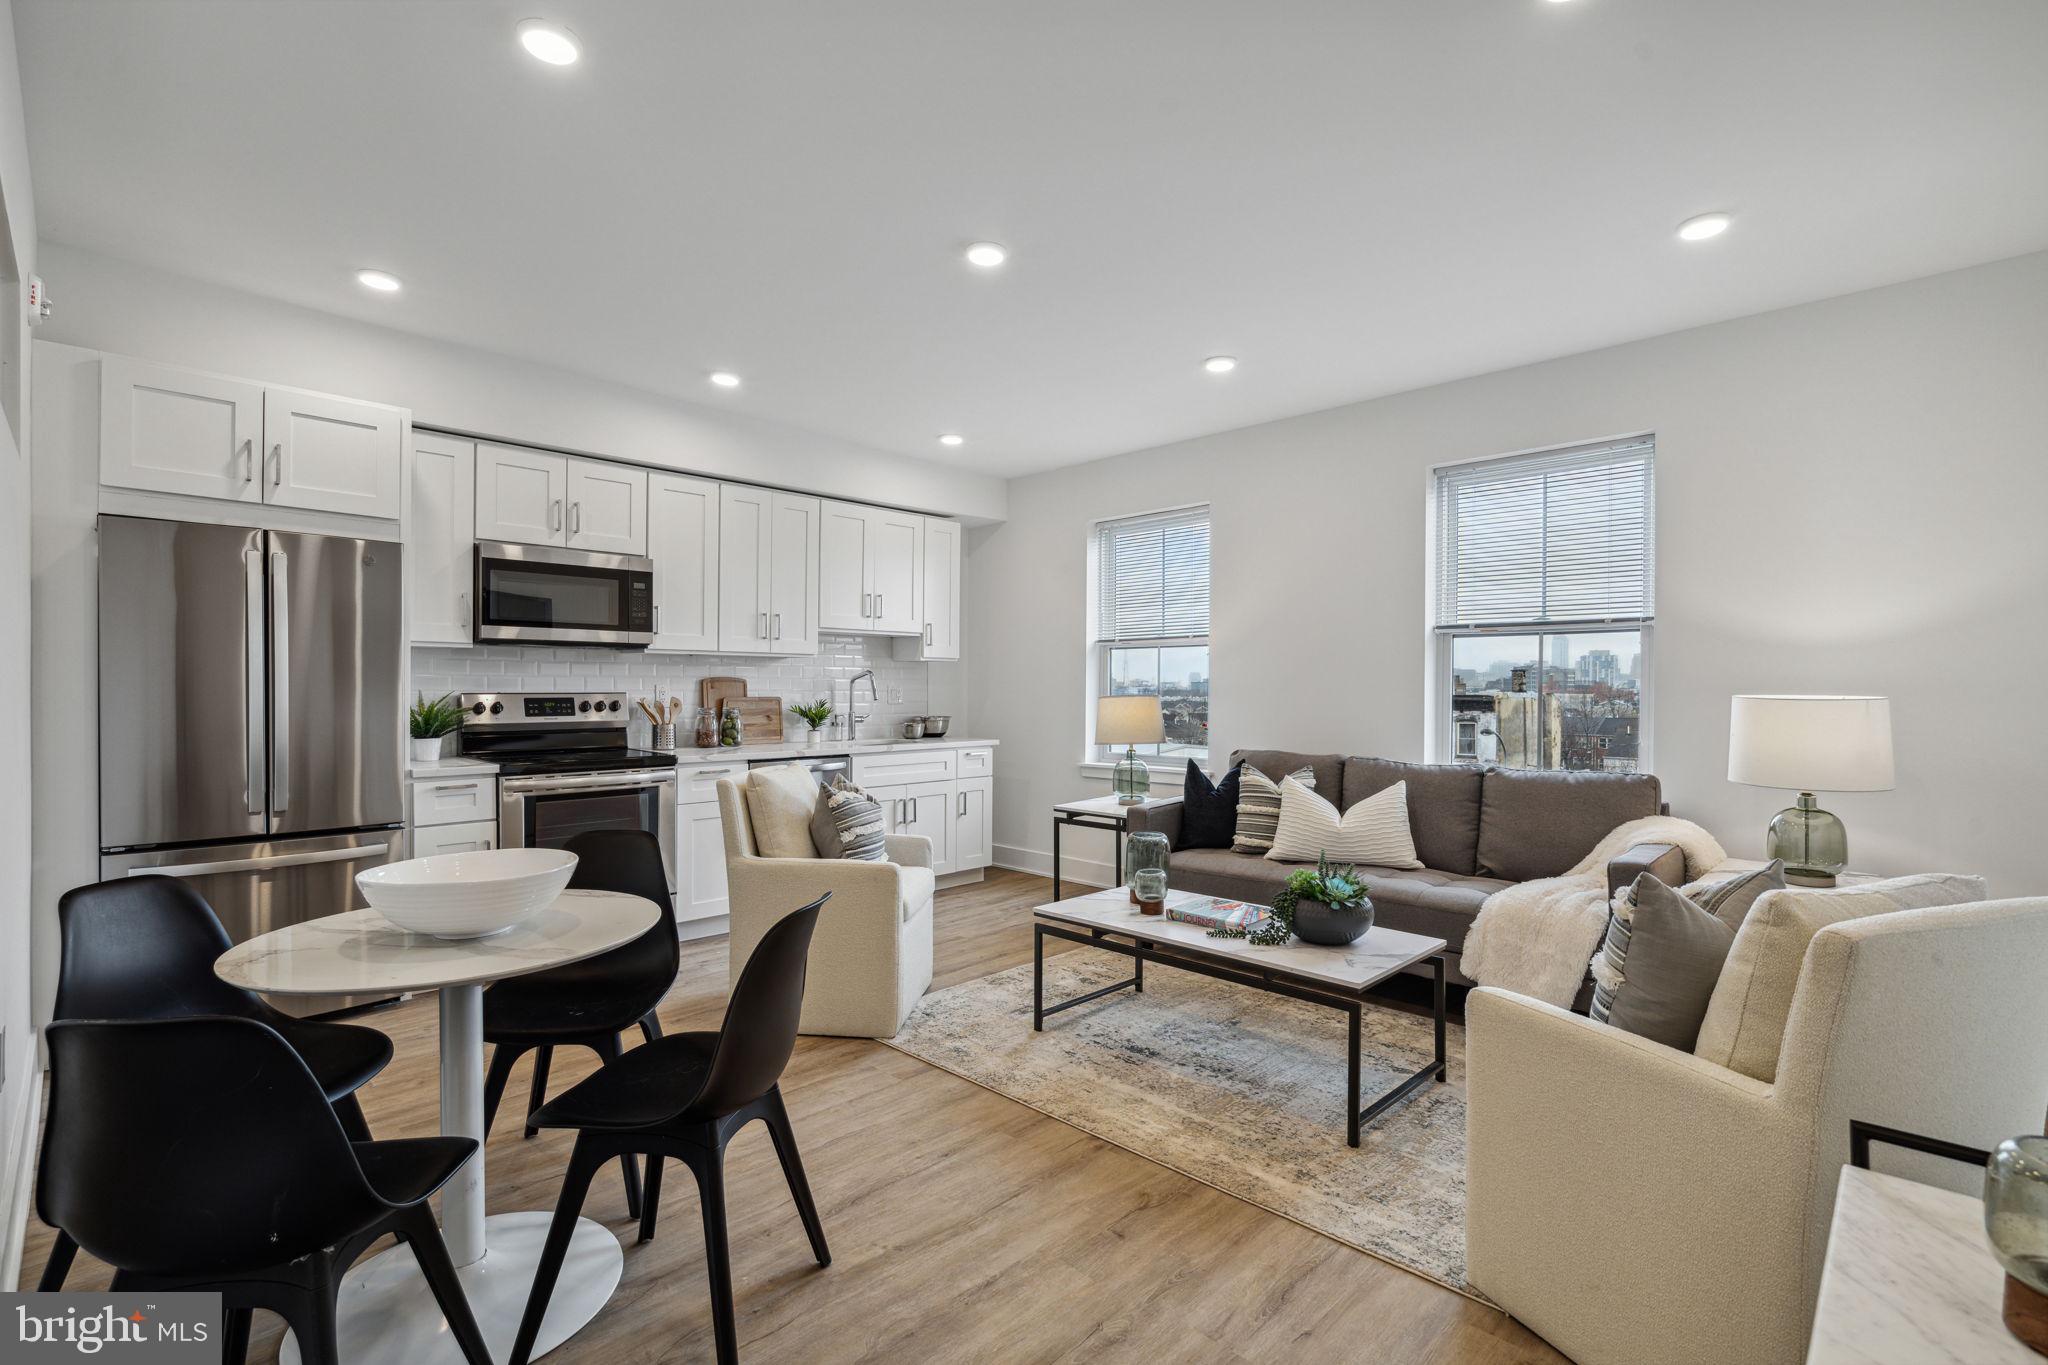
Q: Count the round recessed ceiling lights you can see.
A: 8